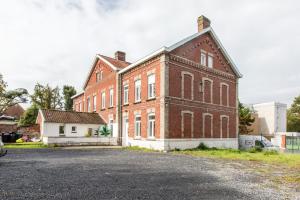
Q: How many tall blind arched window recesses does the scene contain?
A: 6